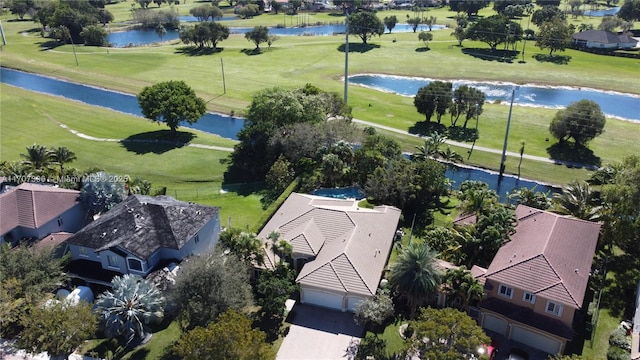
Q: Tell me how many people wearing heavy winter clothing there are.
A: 0